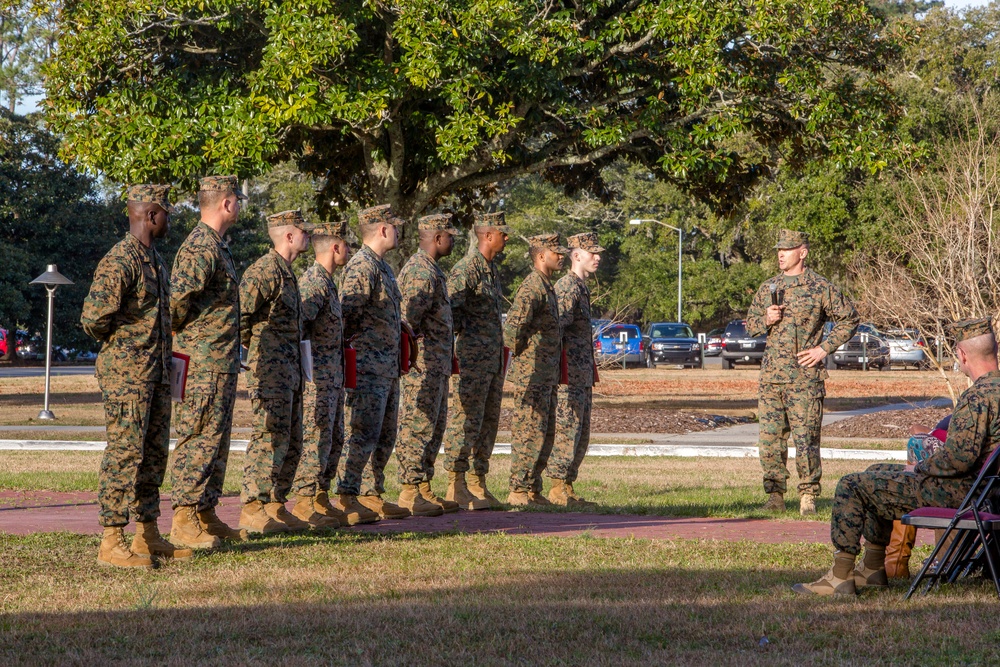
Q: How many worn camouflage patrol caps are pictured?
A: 11